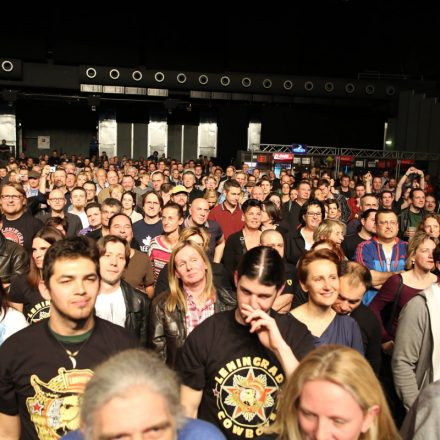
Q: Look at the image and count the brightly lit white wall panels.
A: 5